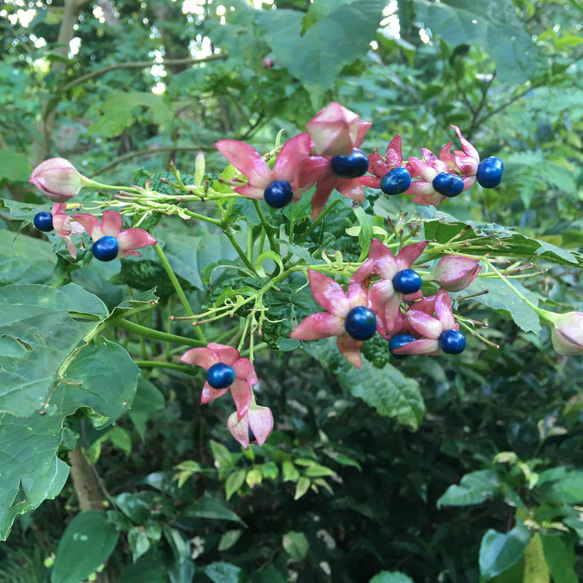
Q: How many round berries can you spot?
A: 12